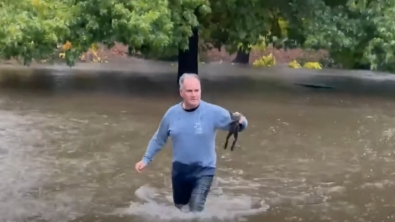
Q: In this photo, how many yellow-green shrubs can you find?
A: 3